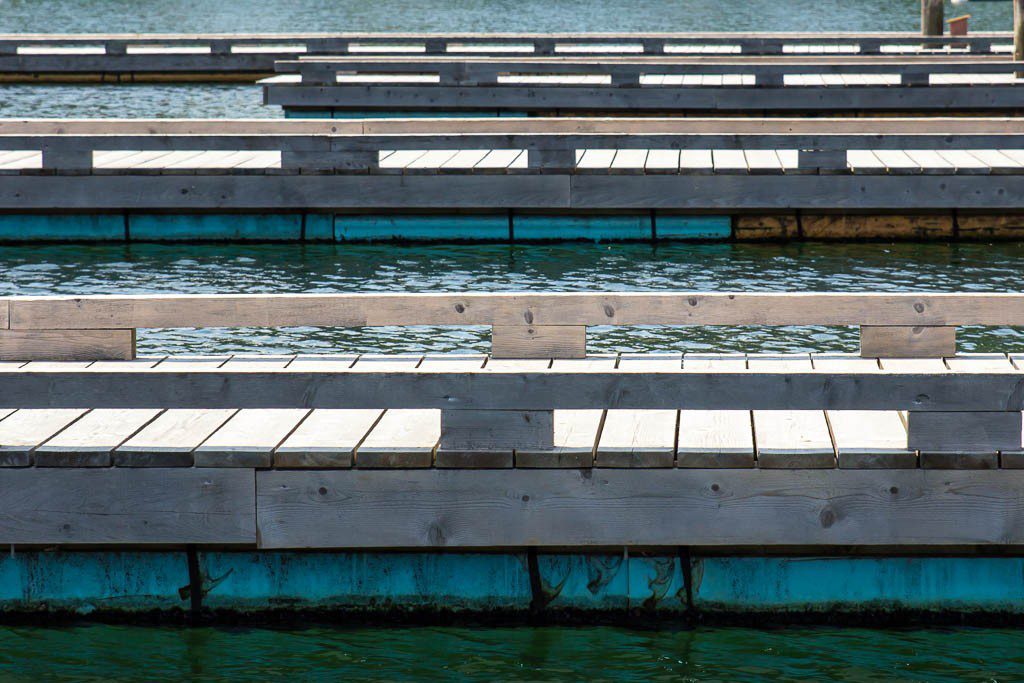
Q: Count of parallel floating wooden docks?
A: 4